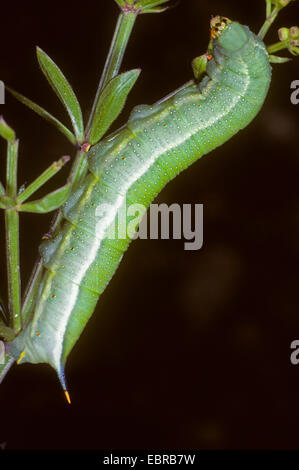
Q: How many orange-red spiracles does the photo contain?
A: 8